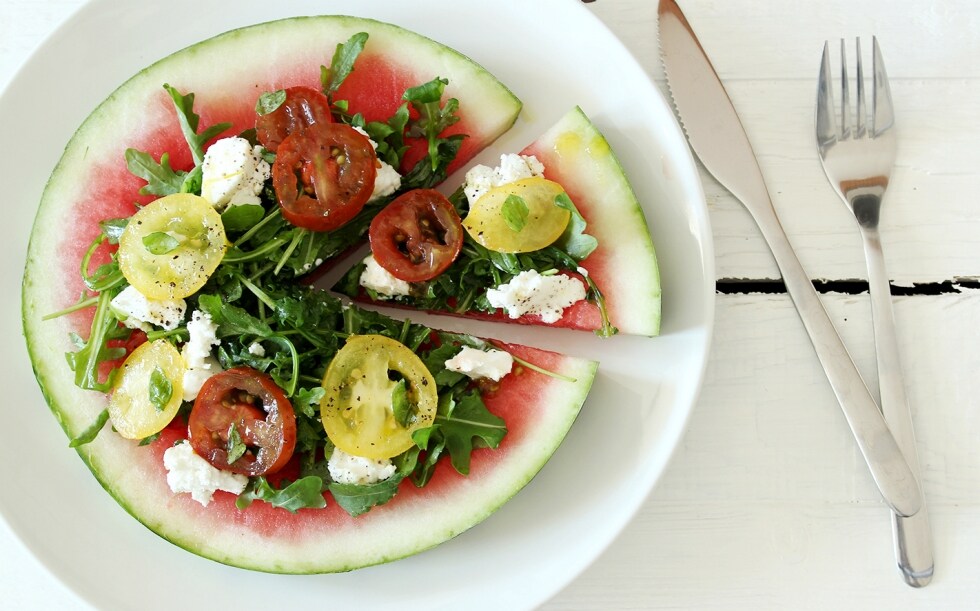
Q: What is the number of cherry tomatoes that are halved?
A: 8